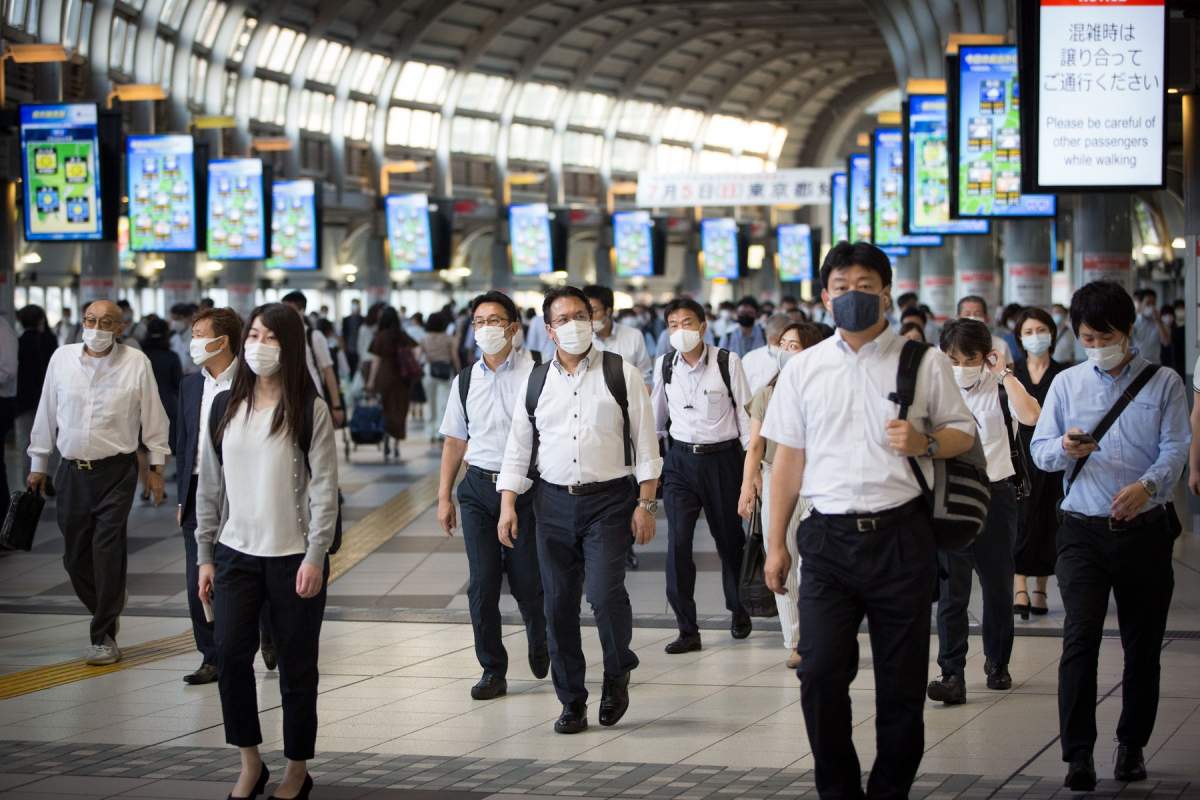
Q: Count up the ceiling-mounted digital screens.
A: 15